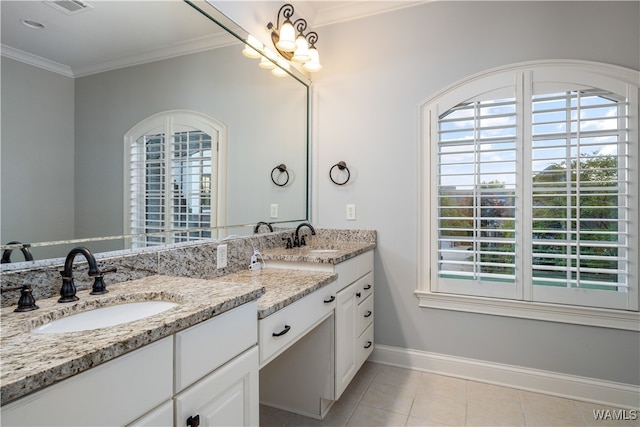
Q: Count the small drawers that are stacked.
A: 3